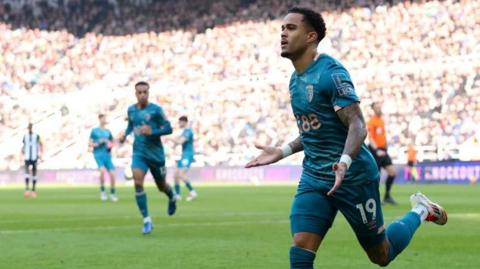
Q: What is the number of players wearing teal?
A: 4